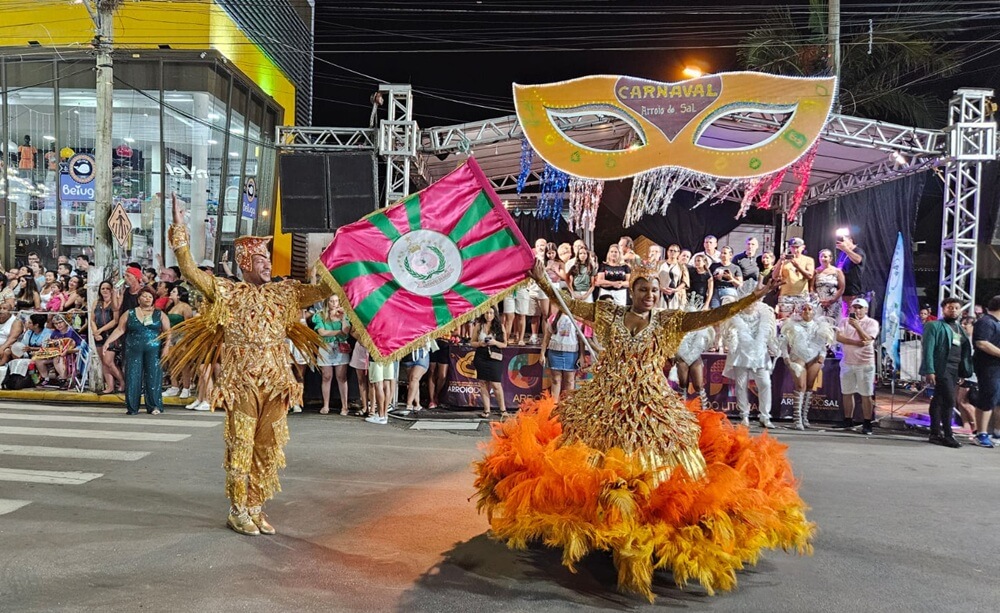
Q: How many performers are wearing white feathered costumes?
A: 3